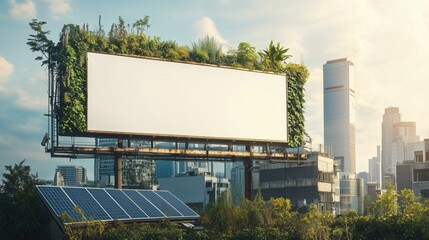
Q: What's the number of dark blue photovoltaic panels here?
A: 7